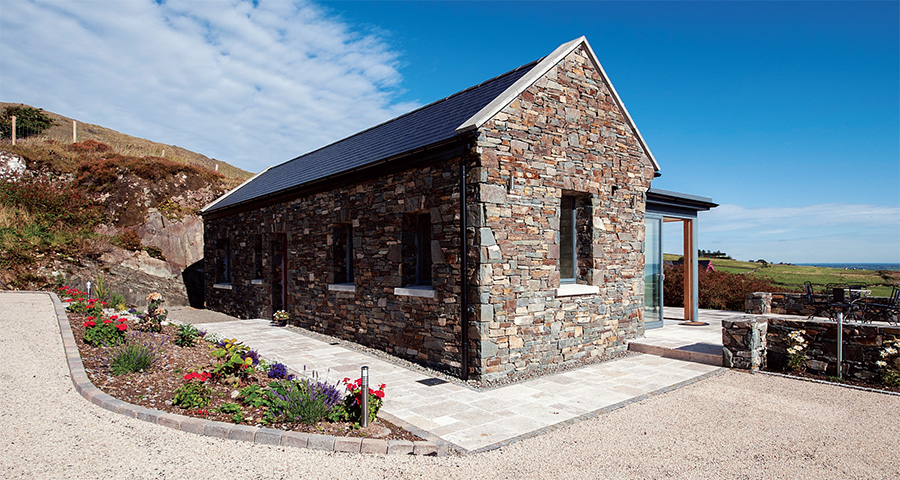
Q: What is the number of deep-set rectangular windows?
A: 5